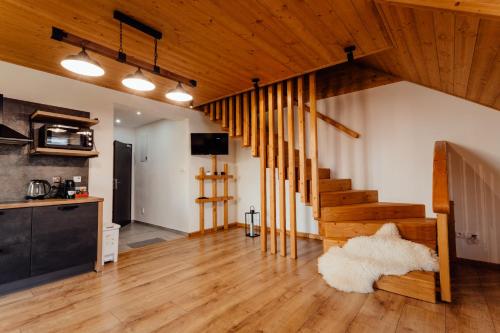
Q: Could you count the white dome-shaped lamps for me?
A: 3